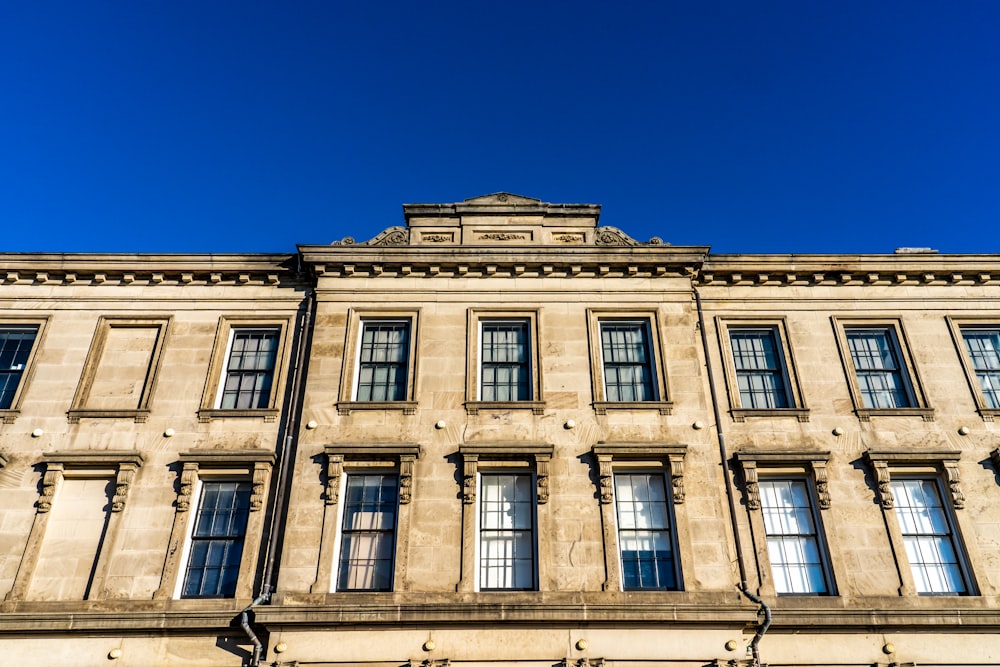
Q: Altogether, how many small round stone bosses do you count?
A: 14